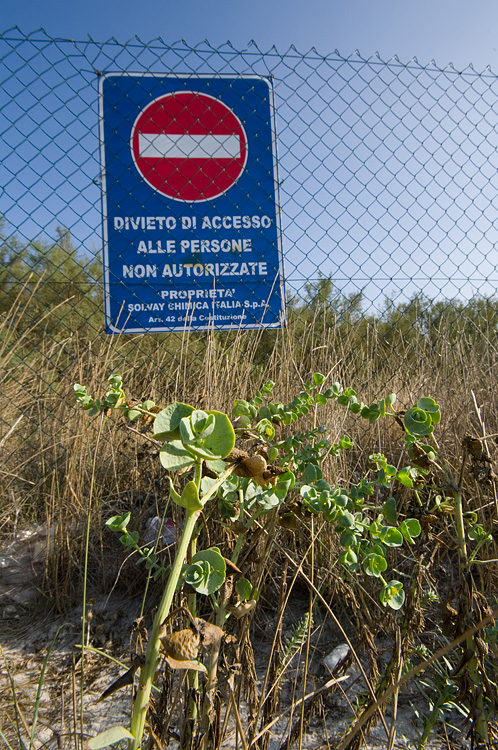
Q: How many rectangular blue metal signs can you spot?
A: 1